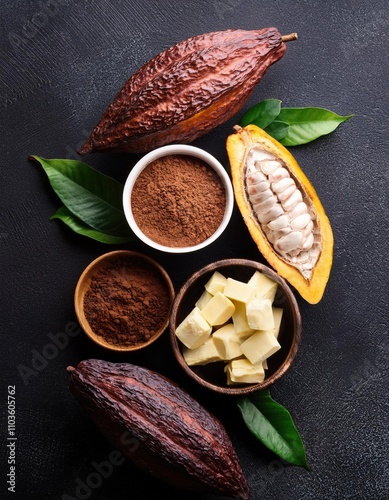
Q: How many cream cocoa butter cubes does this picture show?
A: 13